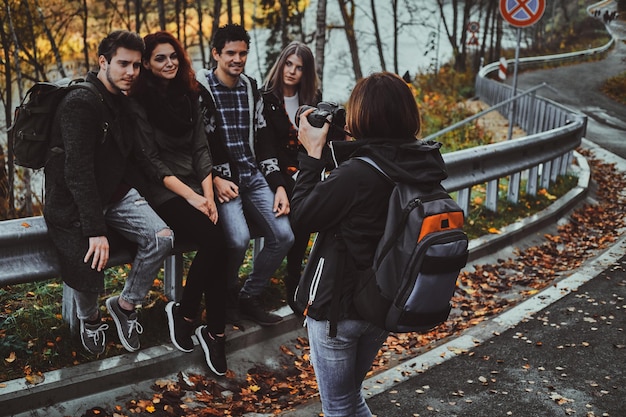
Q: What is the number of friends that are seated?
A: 4